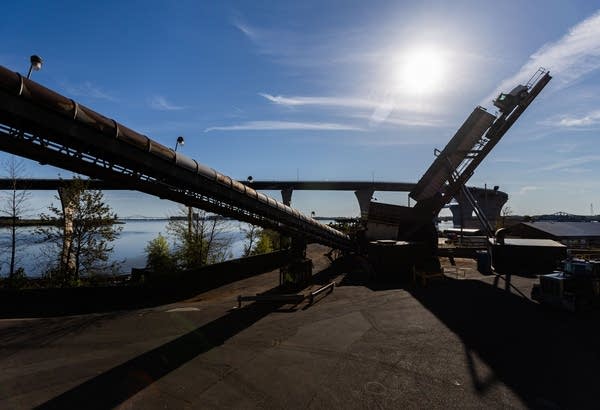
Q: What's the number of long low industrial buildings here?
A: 1